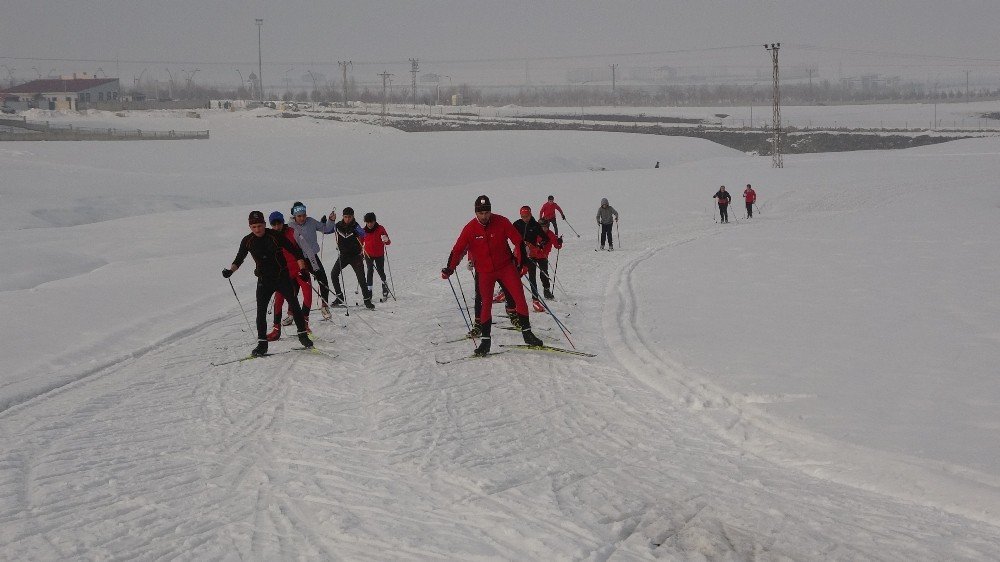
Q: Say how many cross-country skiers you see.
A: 12